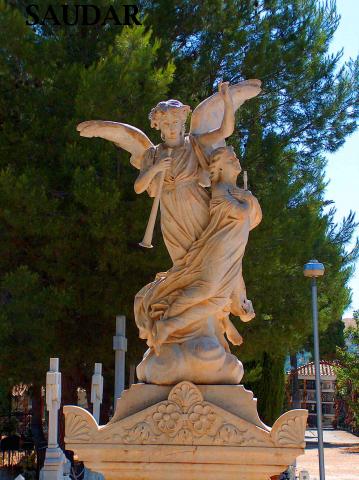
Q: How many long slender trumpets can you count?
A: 1